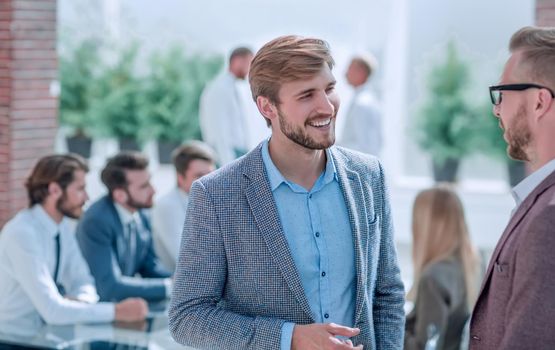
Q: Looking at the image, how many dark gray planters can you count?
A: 5